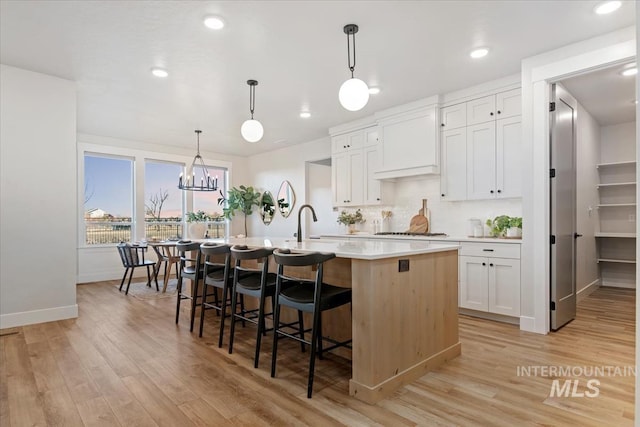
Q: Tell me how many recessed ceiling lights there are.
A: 7